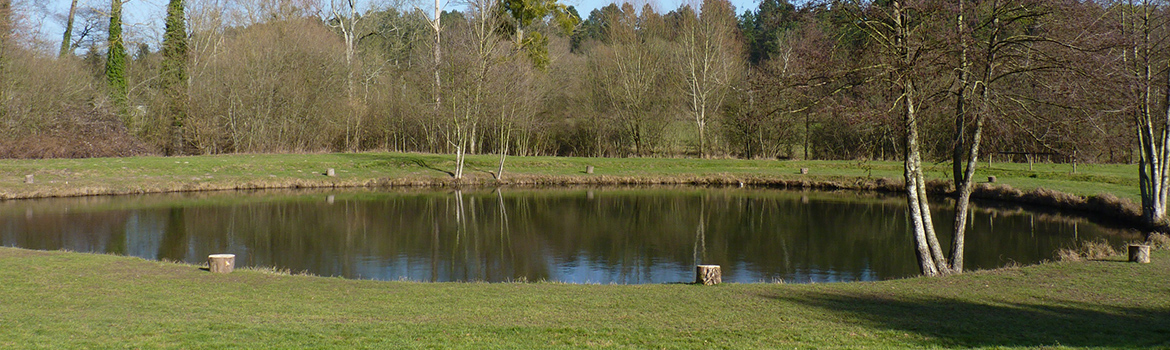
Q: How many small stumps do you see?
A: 8